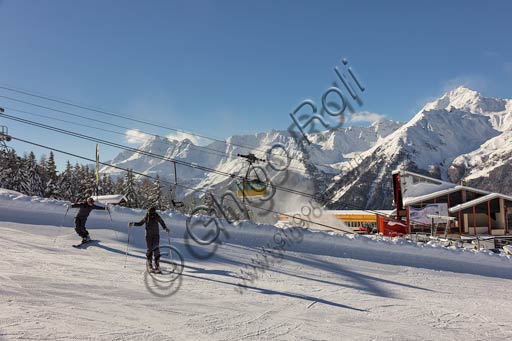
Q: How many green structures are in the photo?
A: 0